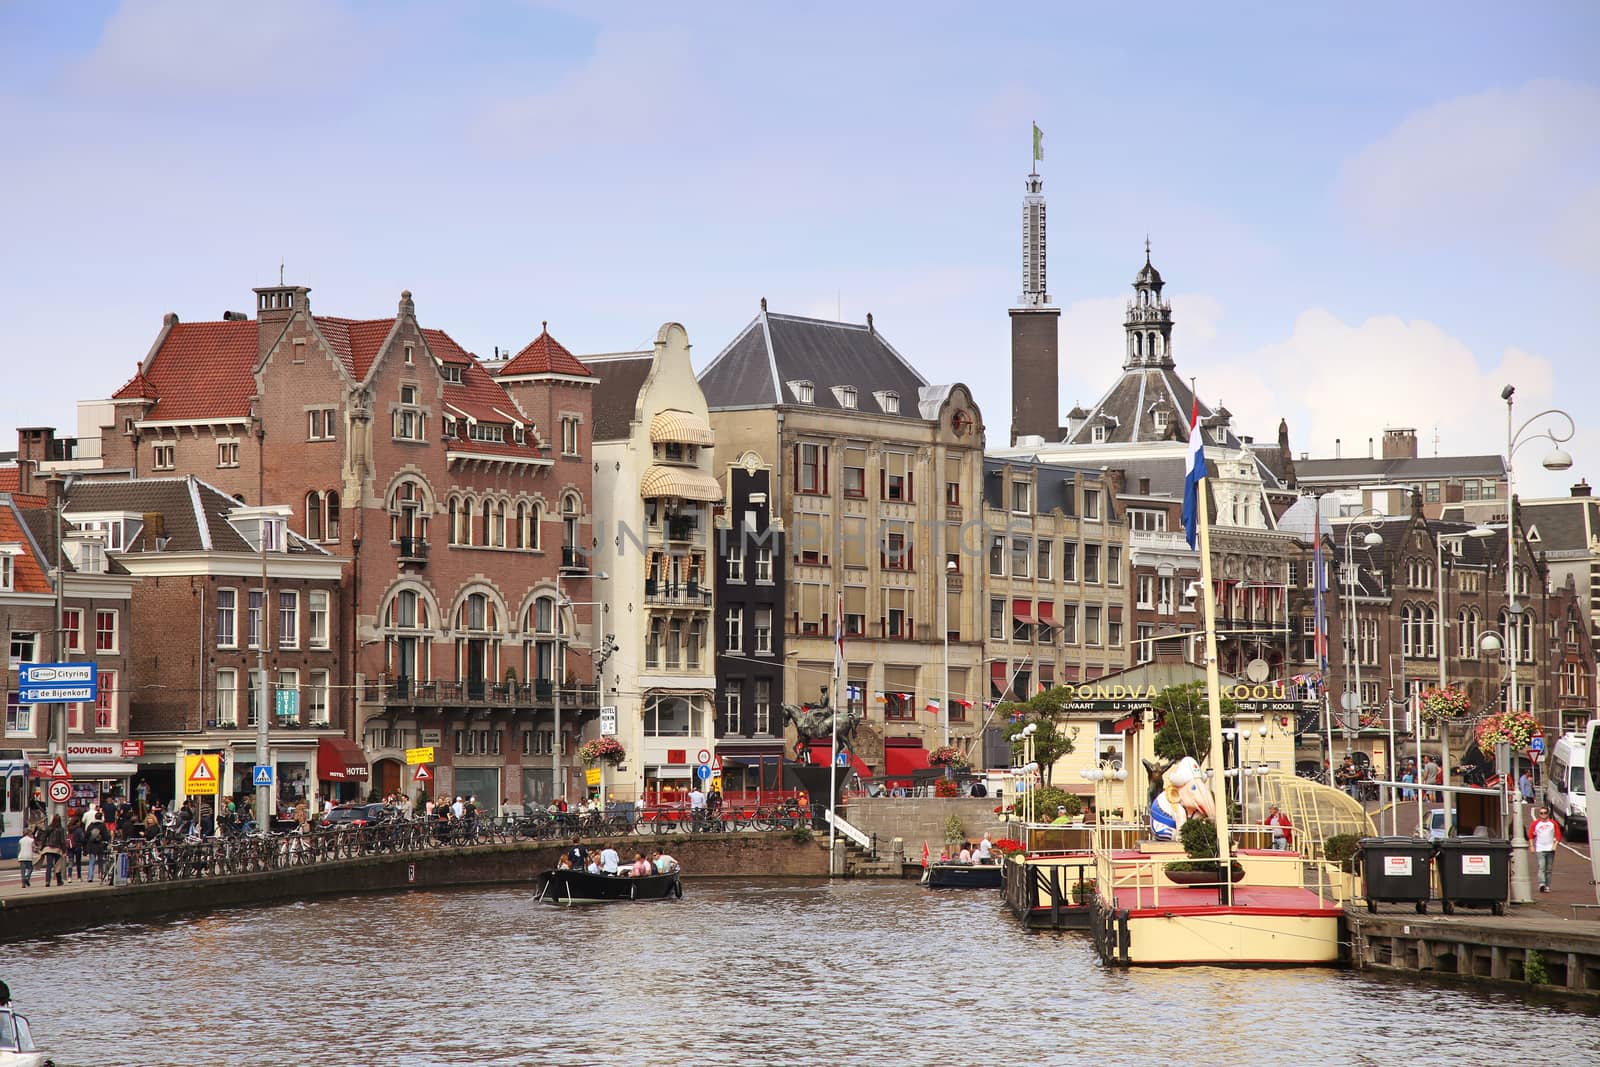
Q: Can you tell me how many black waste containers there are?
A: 2